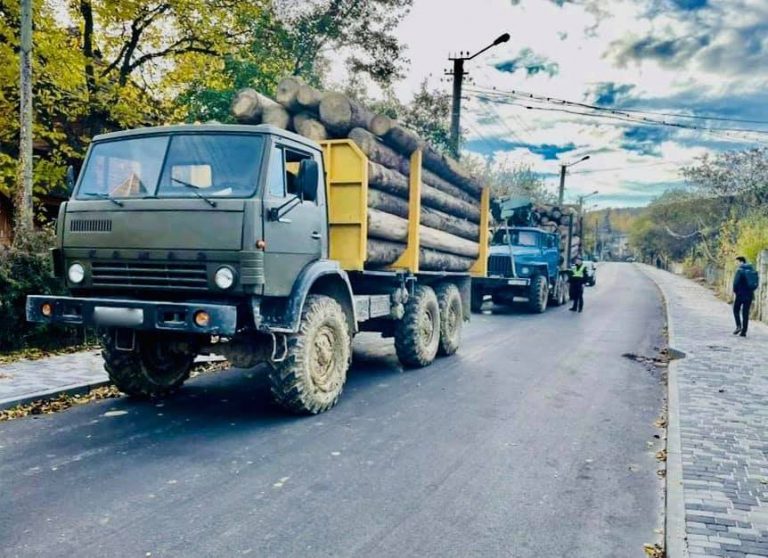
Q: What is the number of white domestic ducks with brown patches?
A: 0